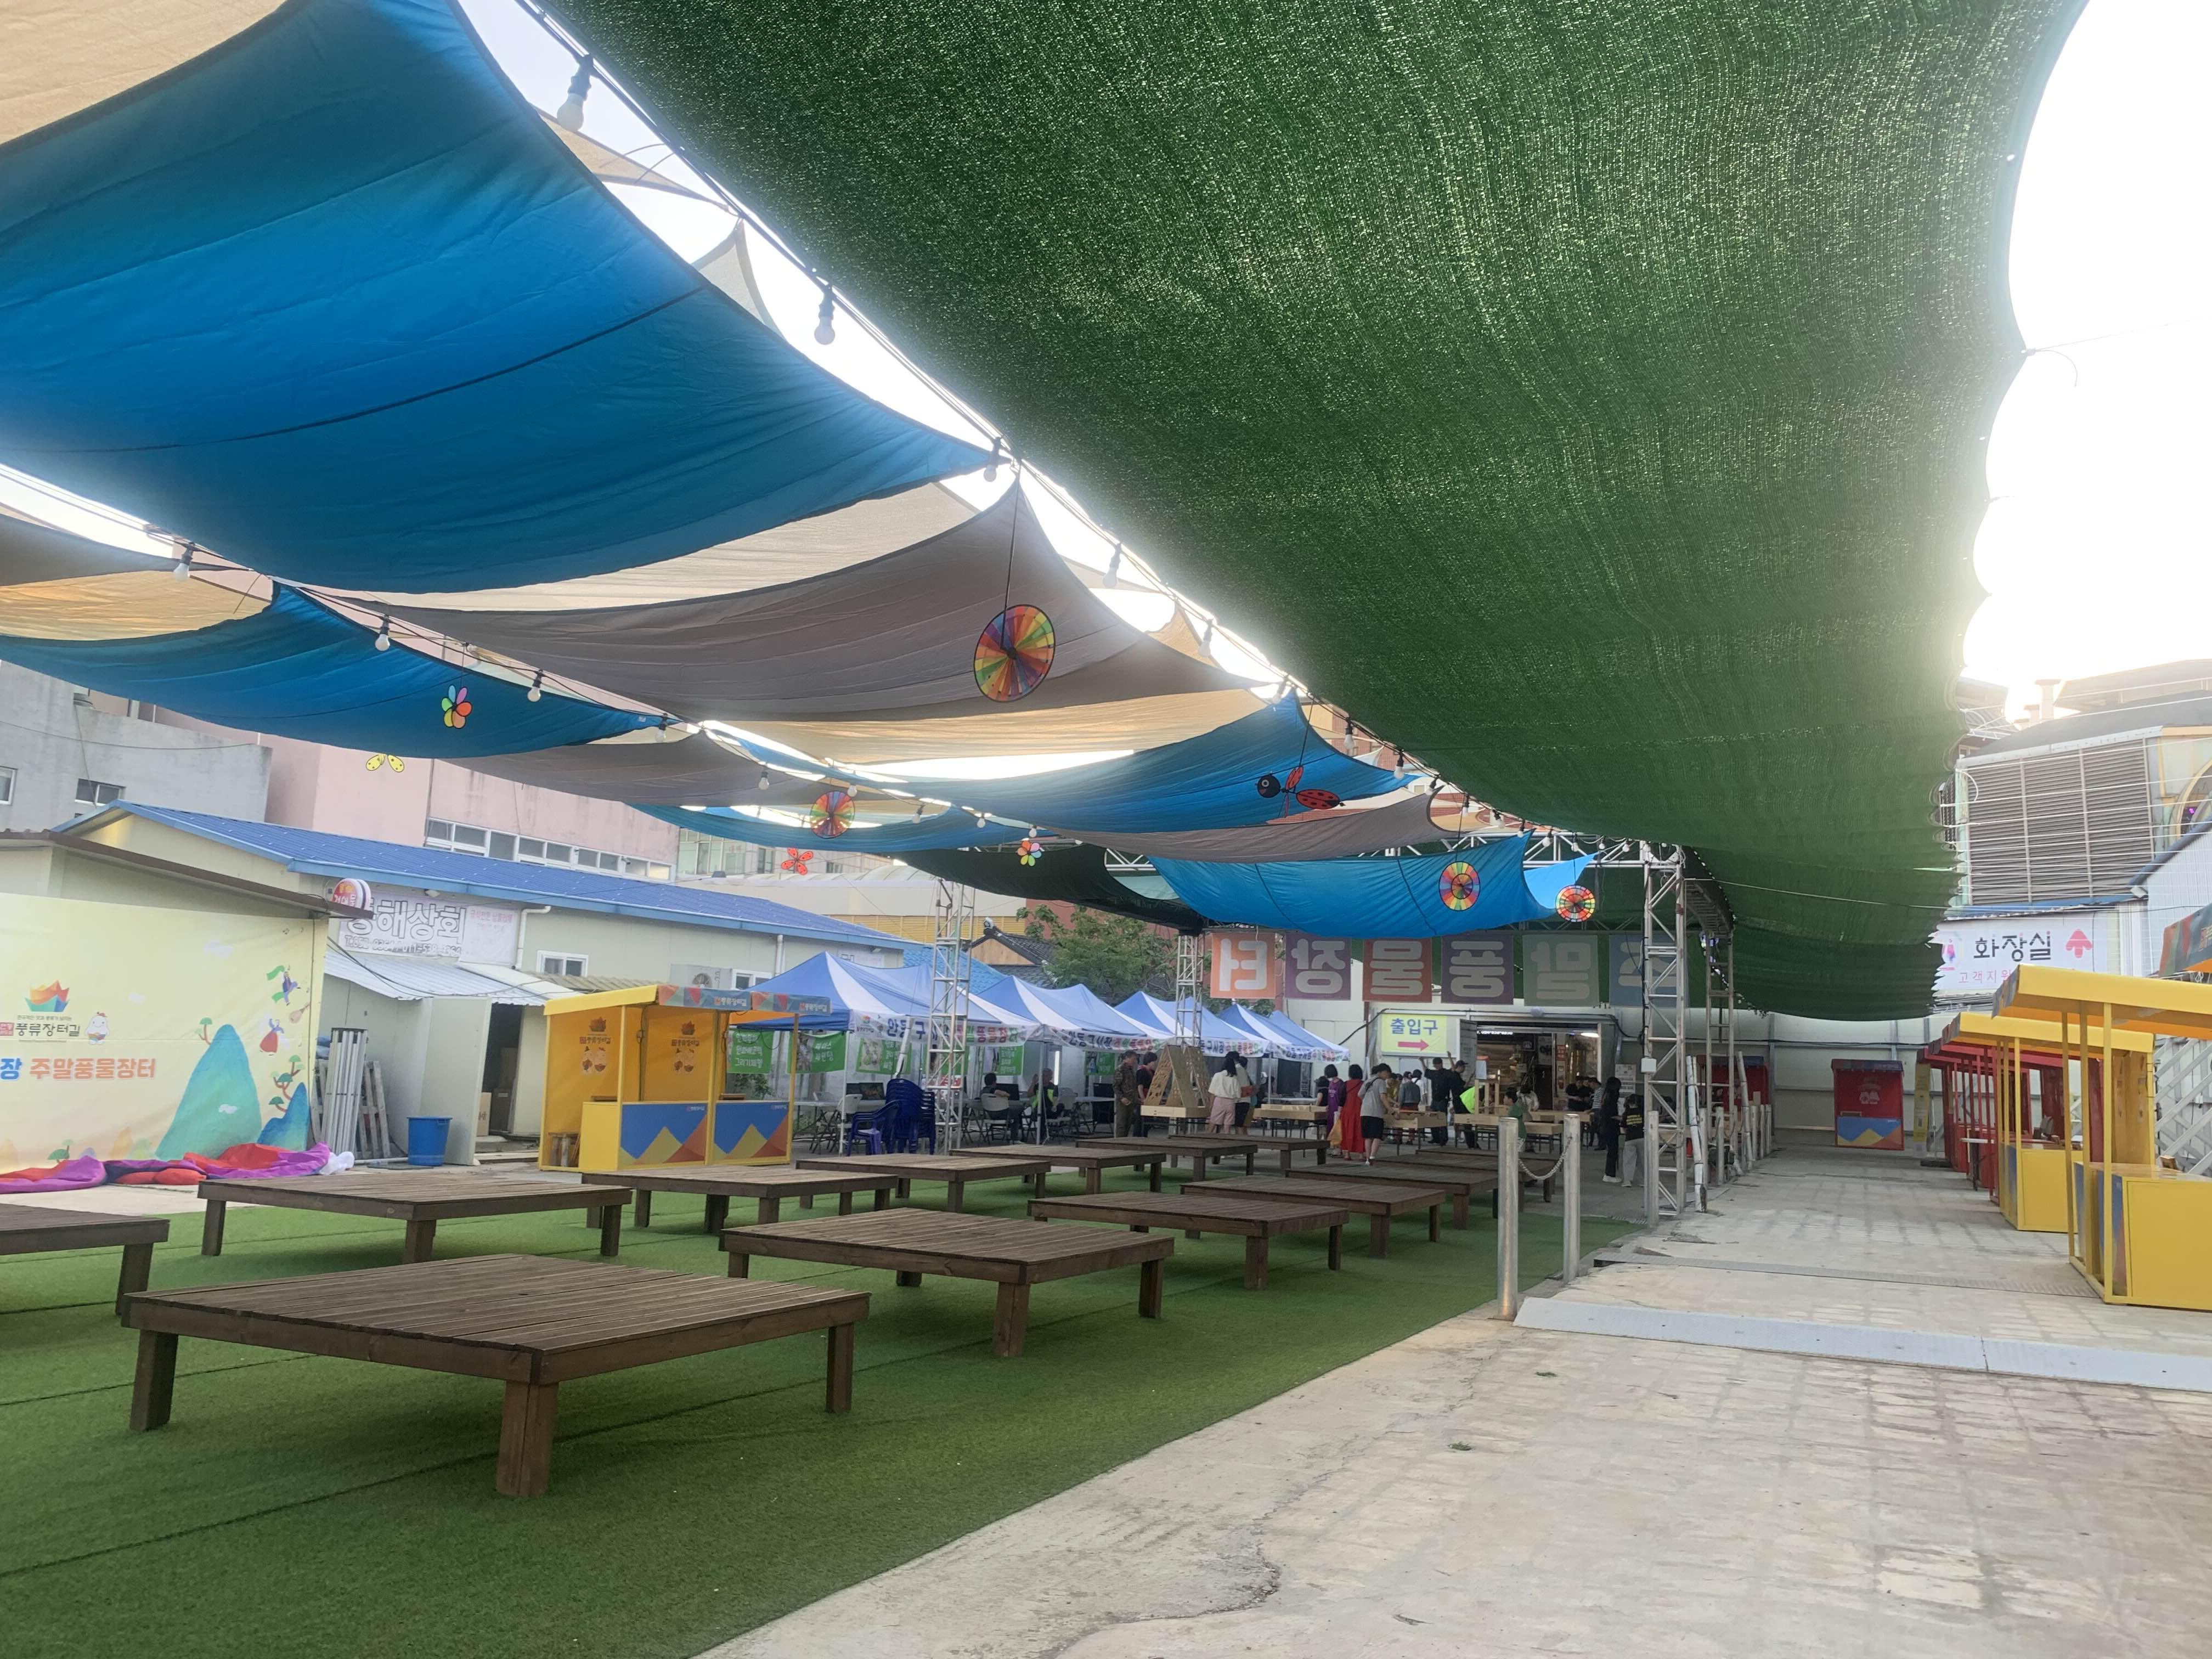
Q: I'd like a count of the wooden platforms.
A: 14